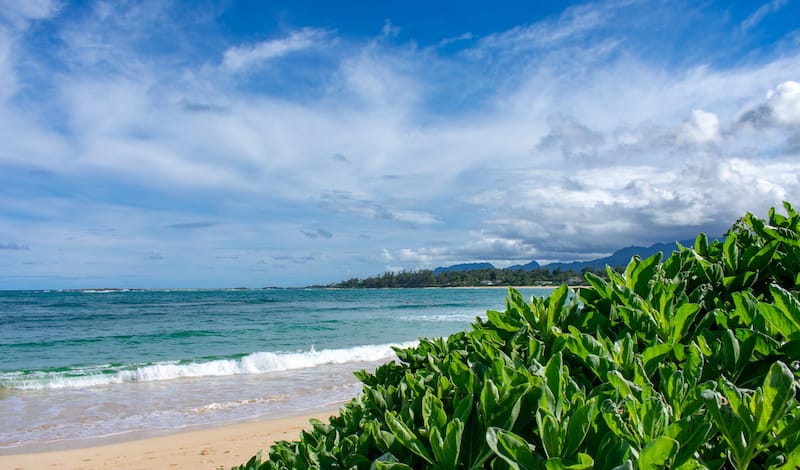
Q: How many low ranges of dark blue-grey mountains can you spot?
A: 1